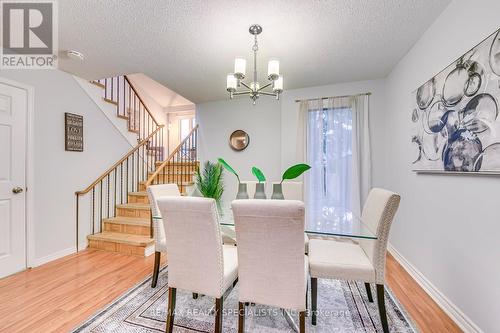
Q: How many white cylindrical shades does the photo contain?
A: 5